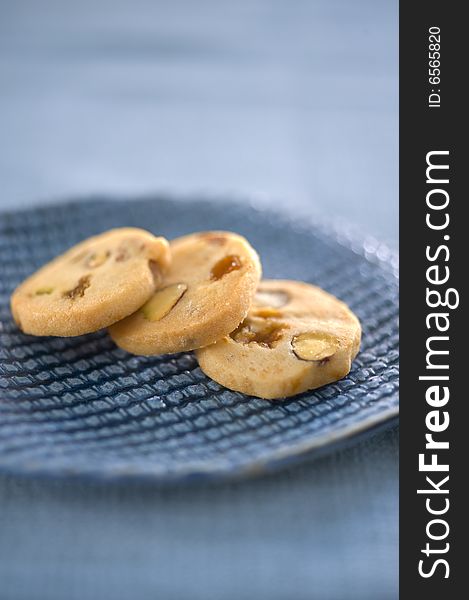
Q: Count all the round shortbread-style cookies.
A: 3